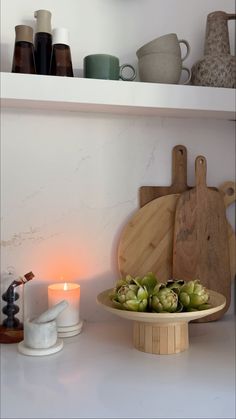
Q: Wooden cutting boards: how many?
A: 3